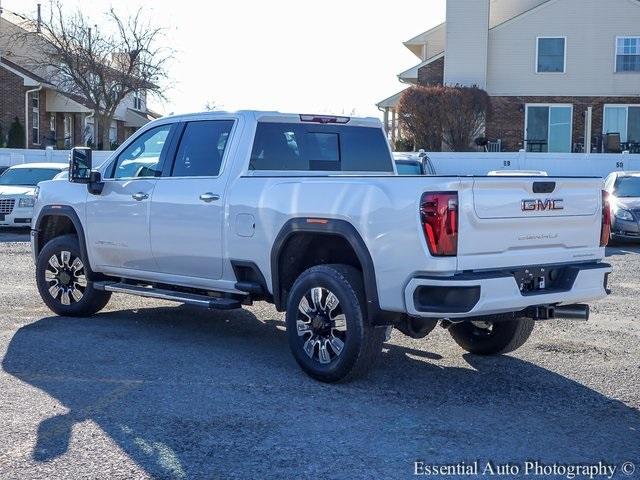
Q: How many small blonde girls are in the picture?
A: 0